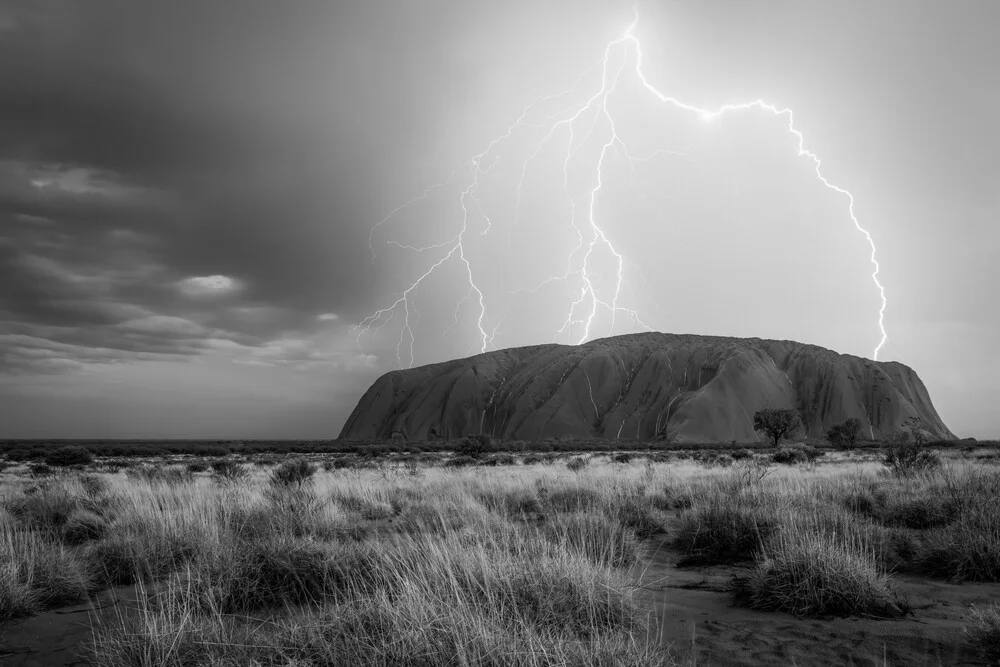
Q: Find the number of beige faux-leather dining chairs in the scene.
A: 0